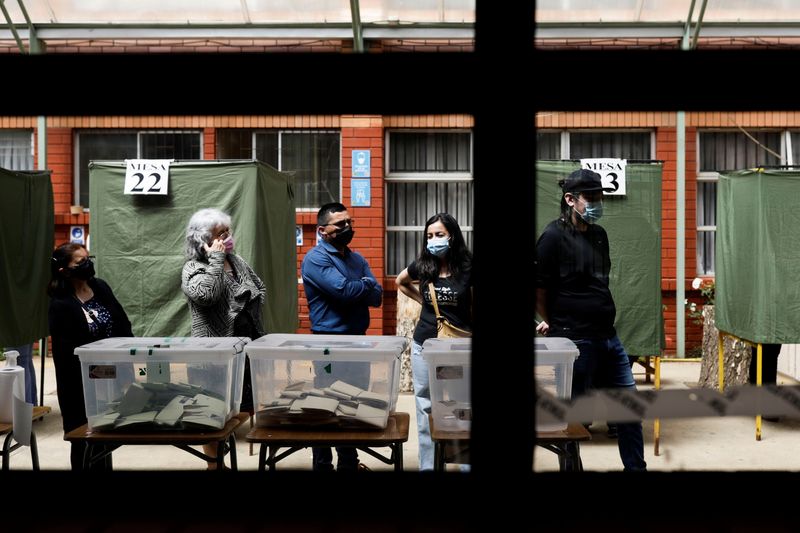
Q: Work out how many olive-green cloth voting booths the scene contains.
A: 4